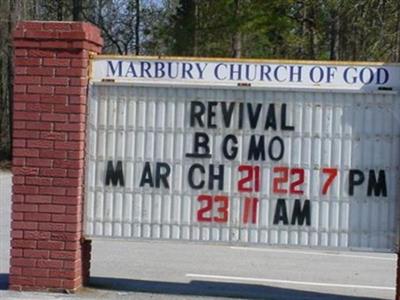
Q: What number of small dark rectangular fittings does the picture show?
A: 3